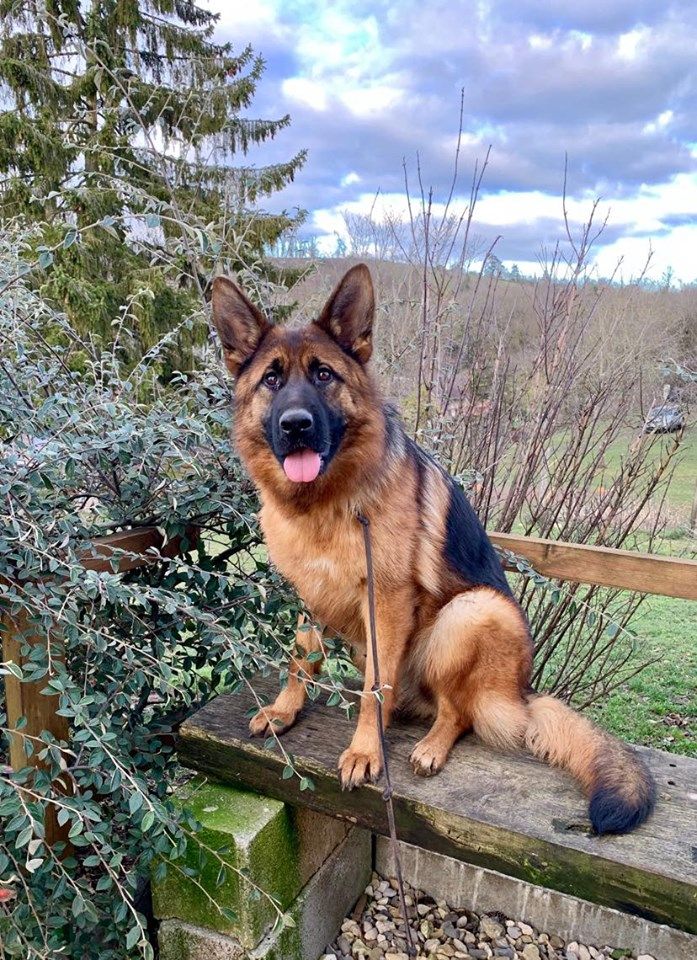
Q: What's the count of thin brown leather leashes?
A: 1